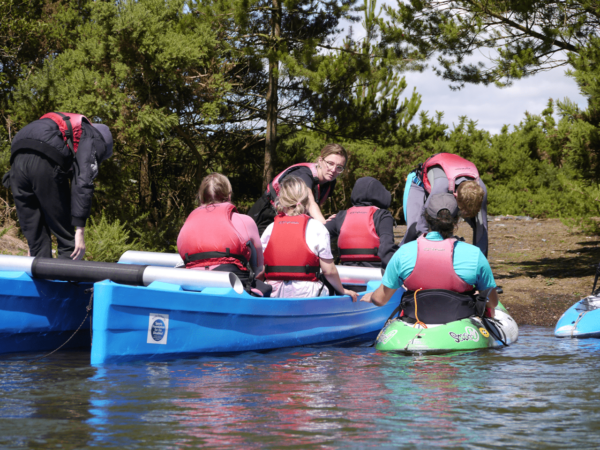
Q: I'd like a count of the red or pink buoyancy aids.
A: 7